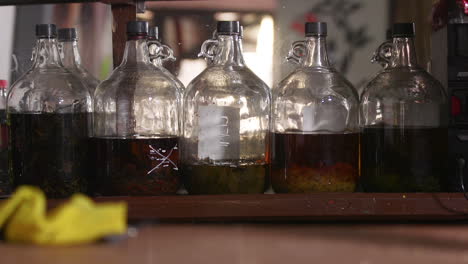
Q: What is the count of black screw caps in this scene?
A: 7